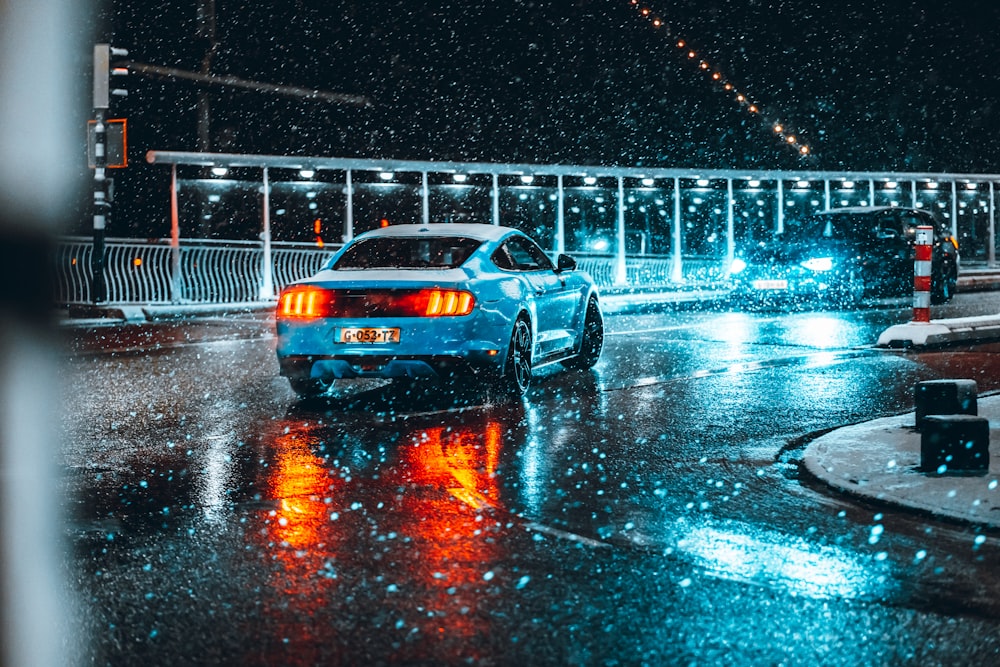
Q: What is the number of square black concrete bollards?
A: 2